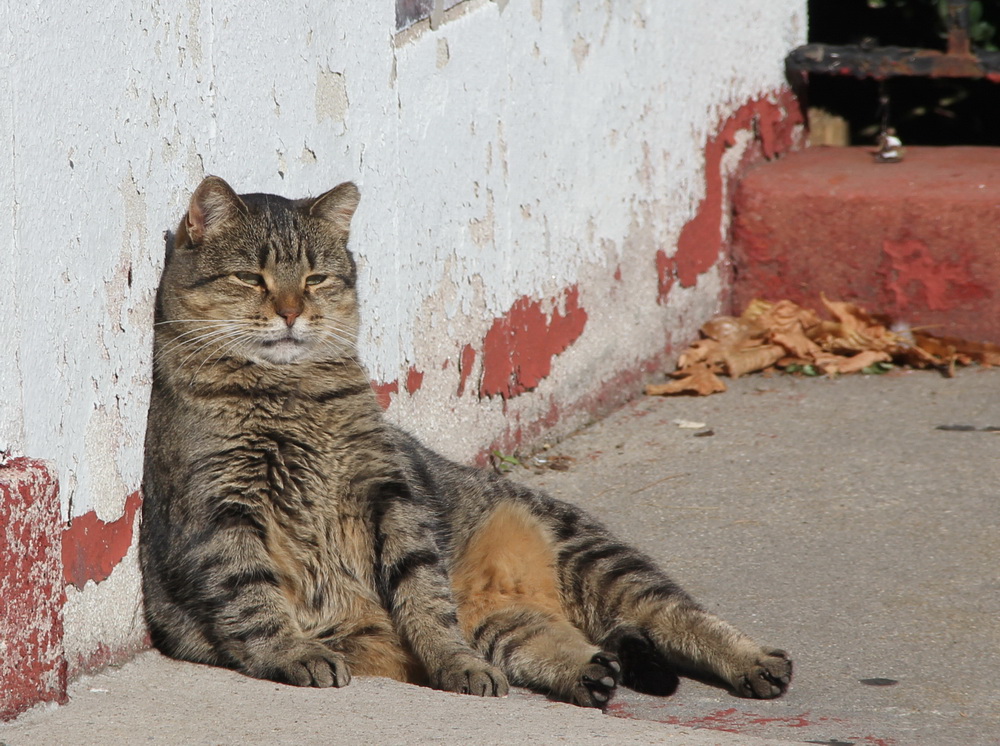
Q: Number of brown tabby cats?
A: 1